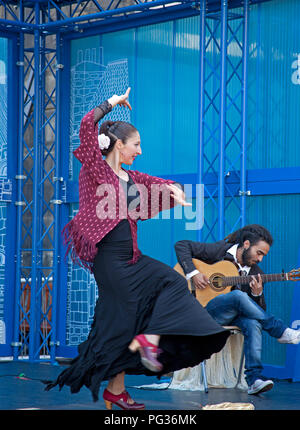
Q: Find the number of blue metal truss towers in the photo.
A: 2